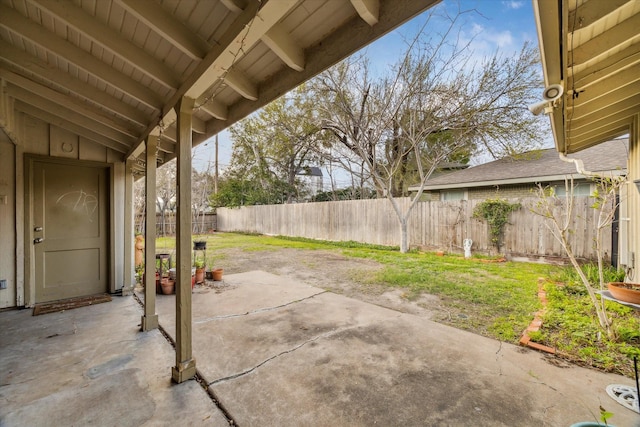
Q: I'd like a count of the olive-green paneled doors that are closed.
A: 1